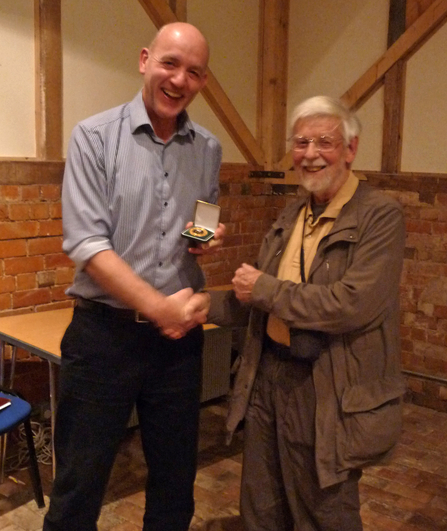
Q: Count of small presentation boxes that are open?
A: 1